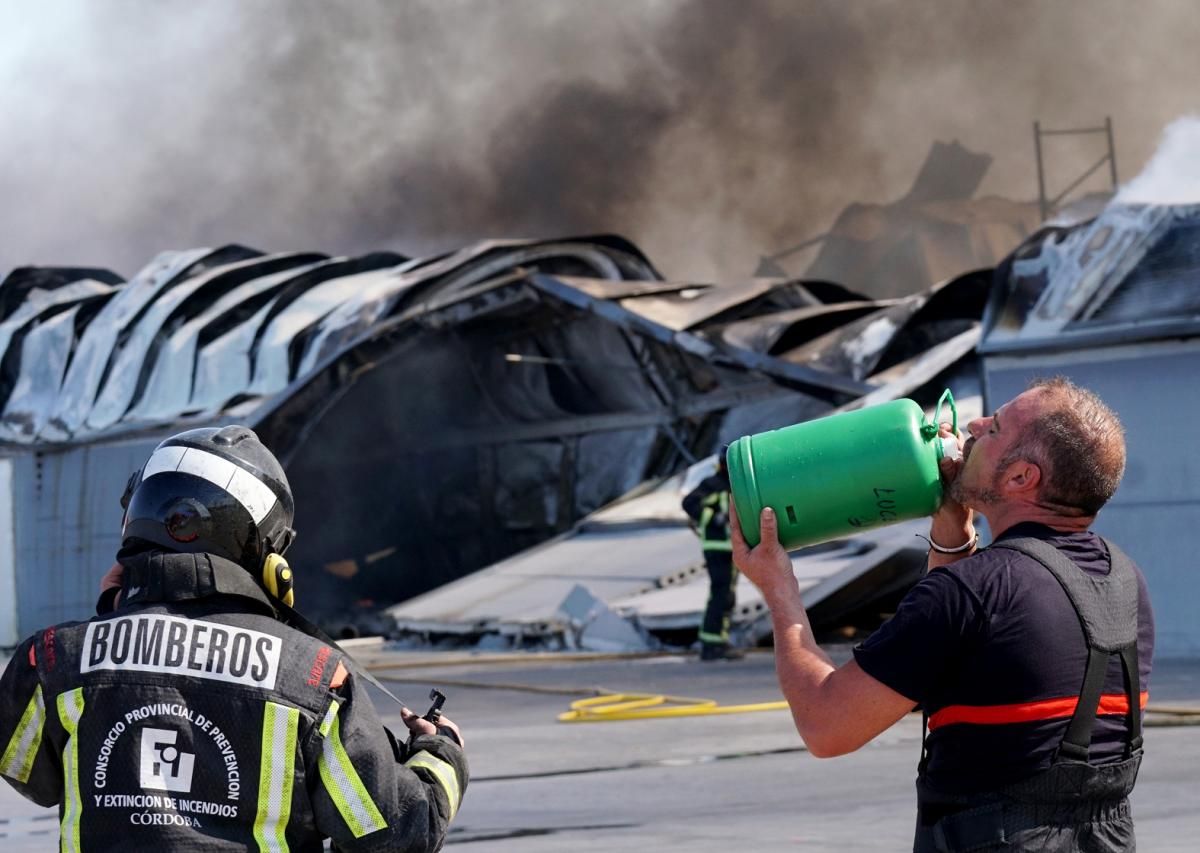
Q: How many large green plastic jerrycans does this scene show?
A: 1